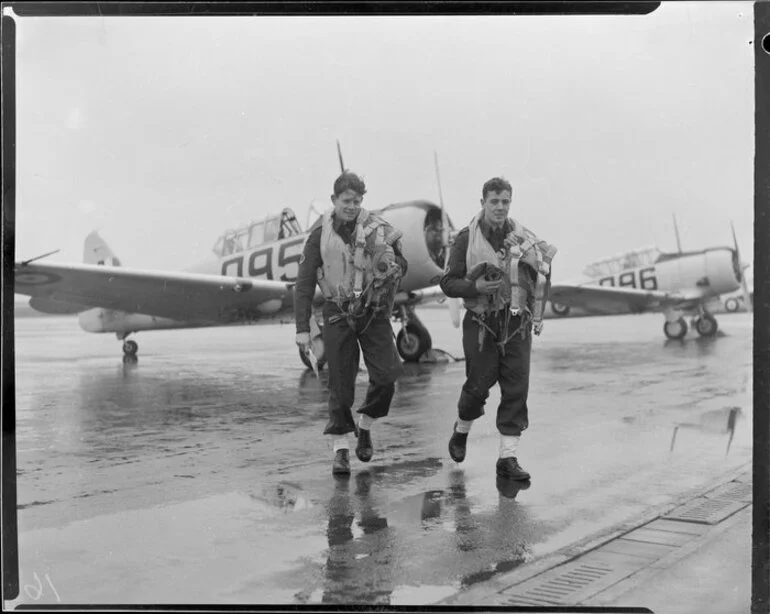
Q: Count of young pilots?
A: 2